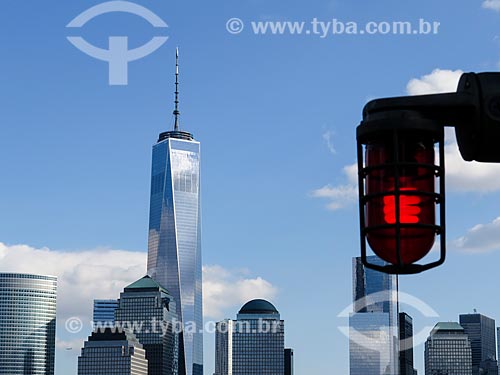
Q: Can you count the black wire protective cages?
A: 1